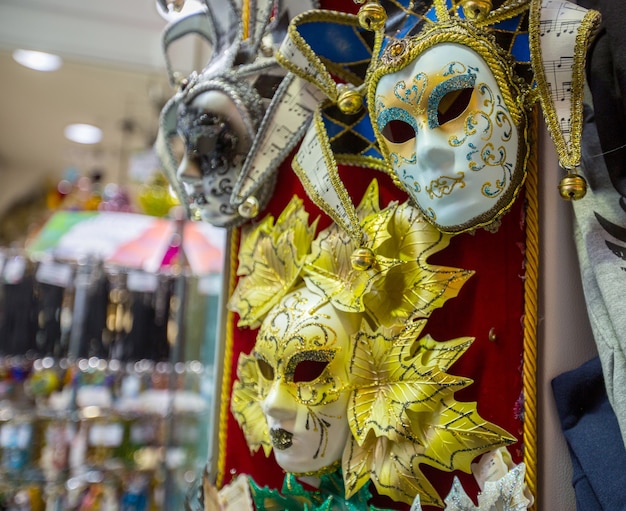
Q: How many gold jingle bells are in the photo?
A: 5